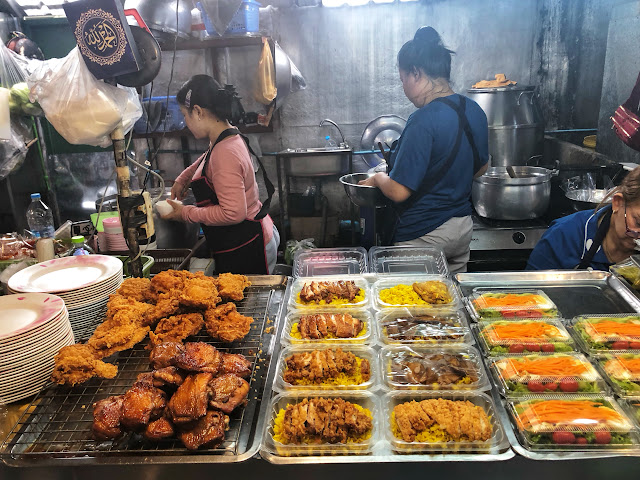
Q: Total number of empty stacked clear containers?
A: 2